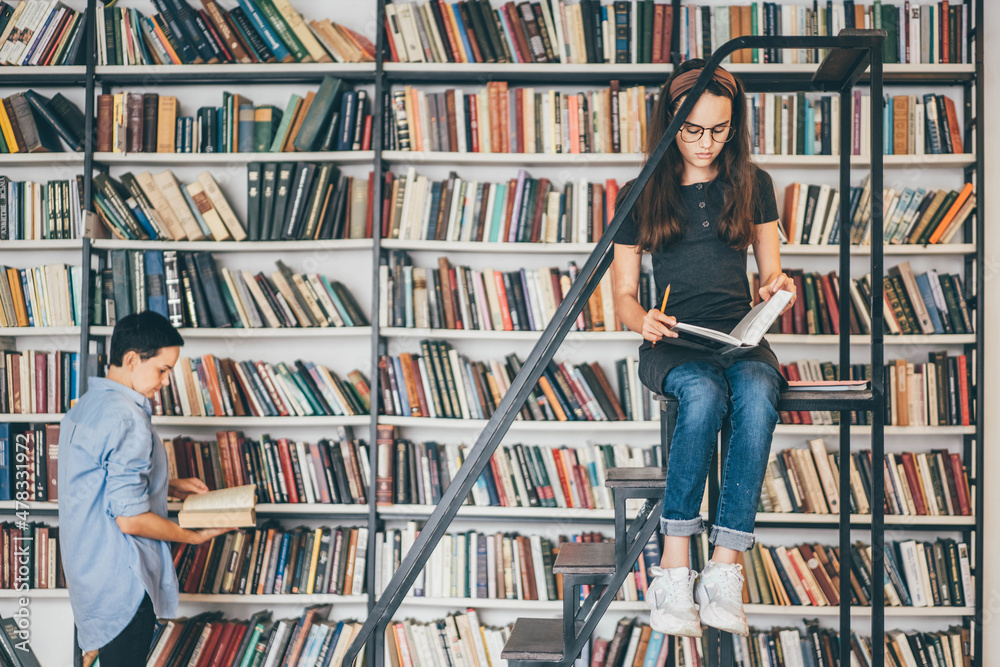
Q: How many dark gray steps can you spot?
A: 3